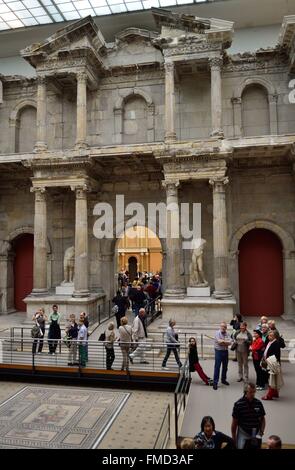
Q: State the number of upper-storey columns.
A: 4